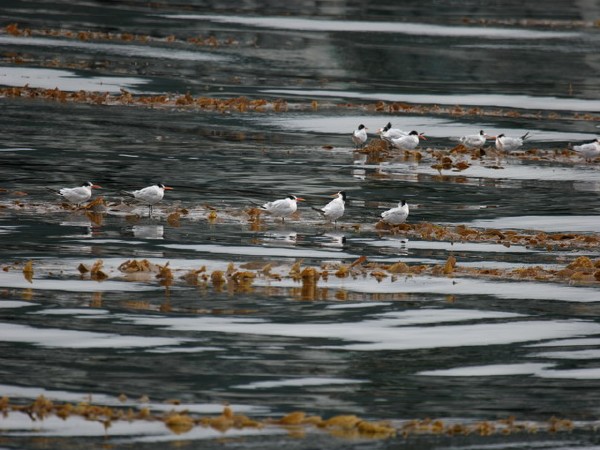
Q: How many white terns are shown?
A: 11